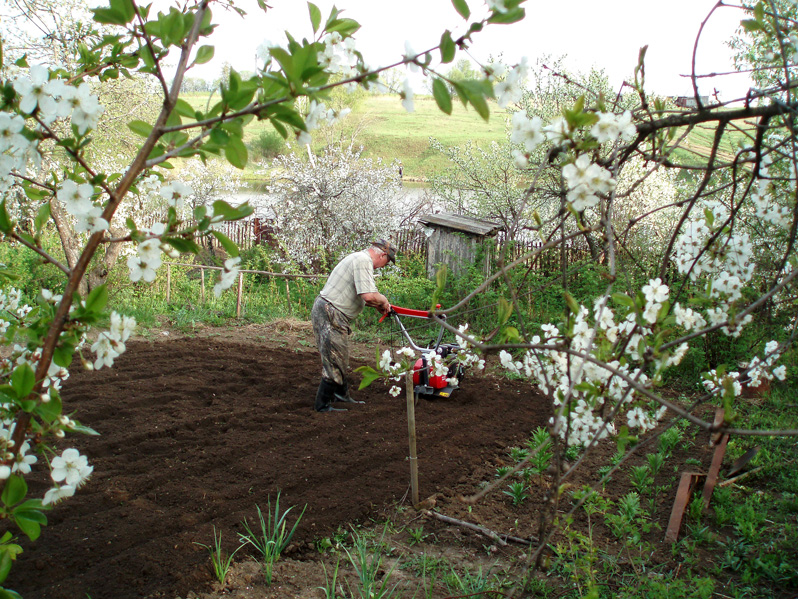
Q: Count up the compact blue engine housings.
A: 0